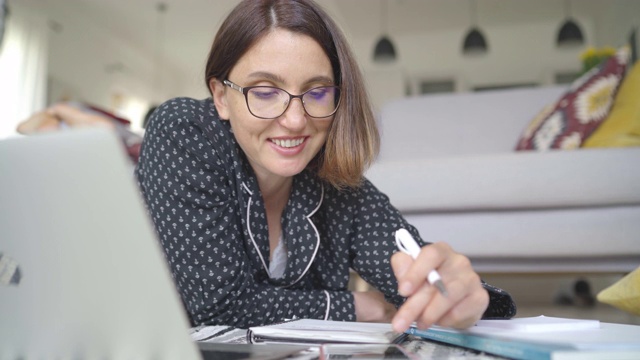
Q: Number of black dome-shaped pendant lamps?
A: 3